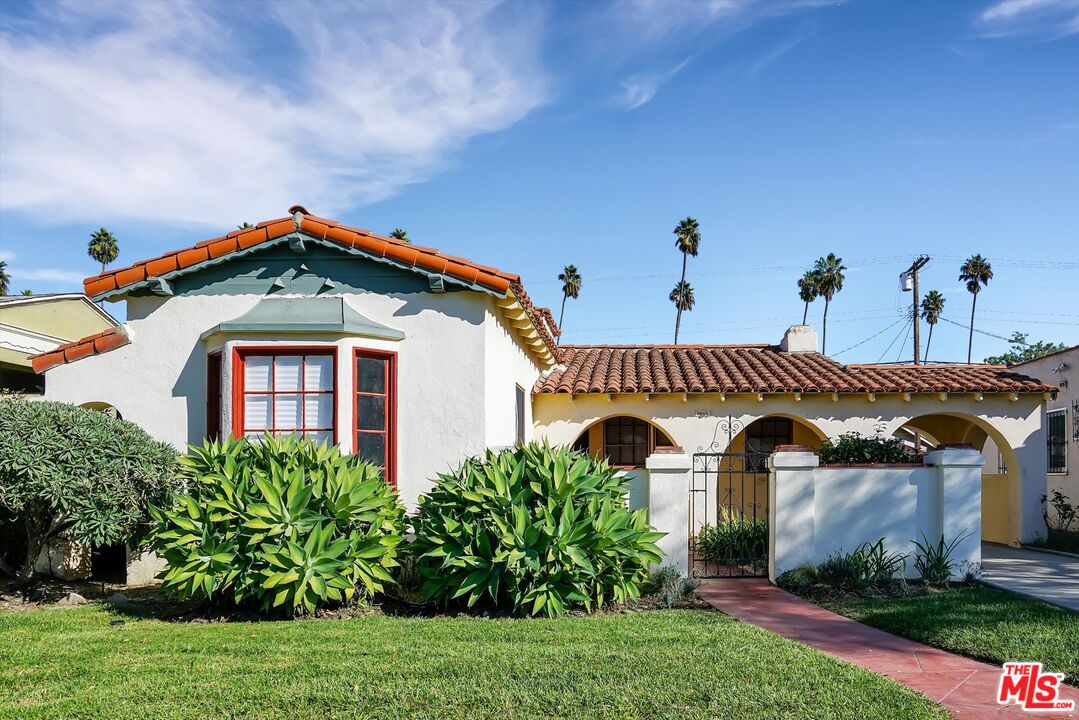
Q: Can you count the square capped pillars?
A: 3